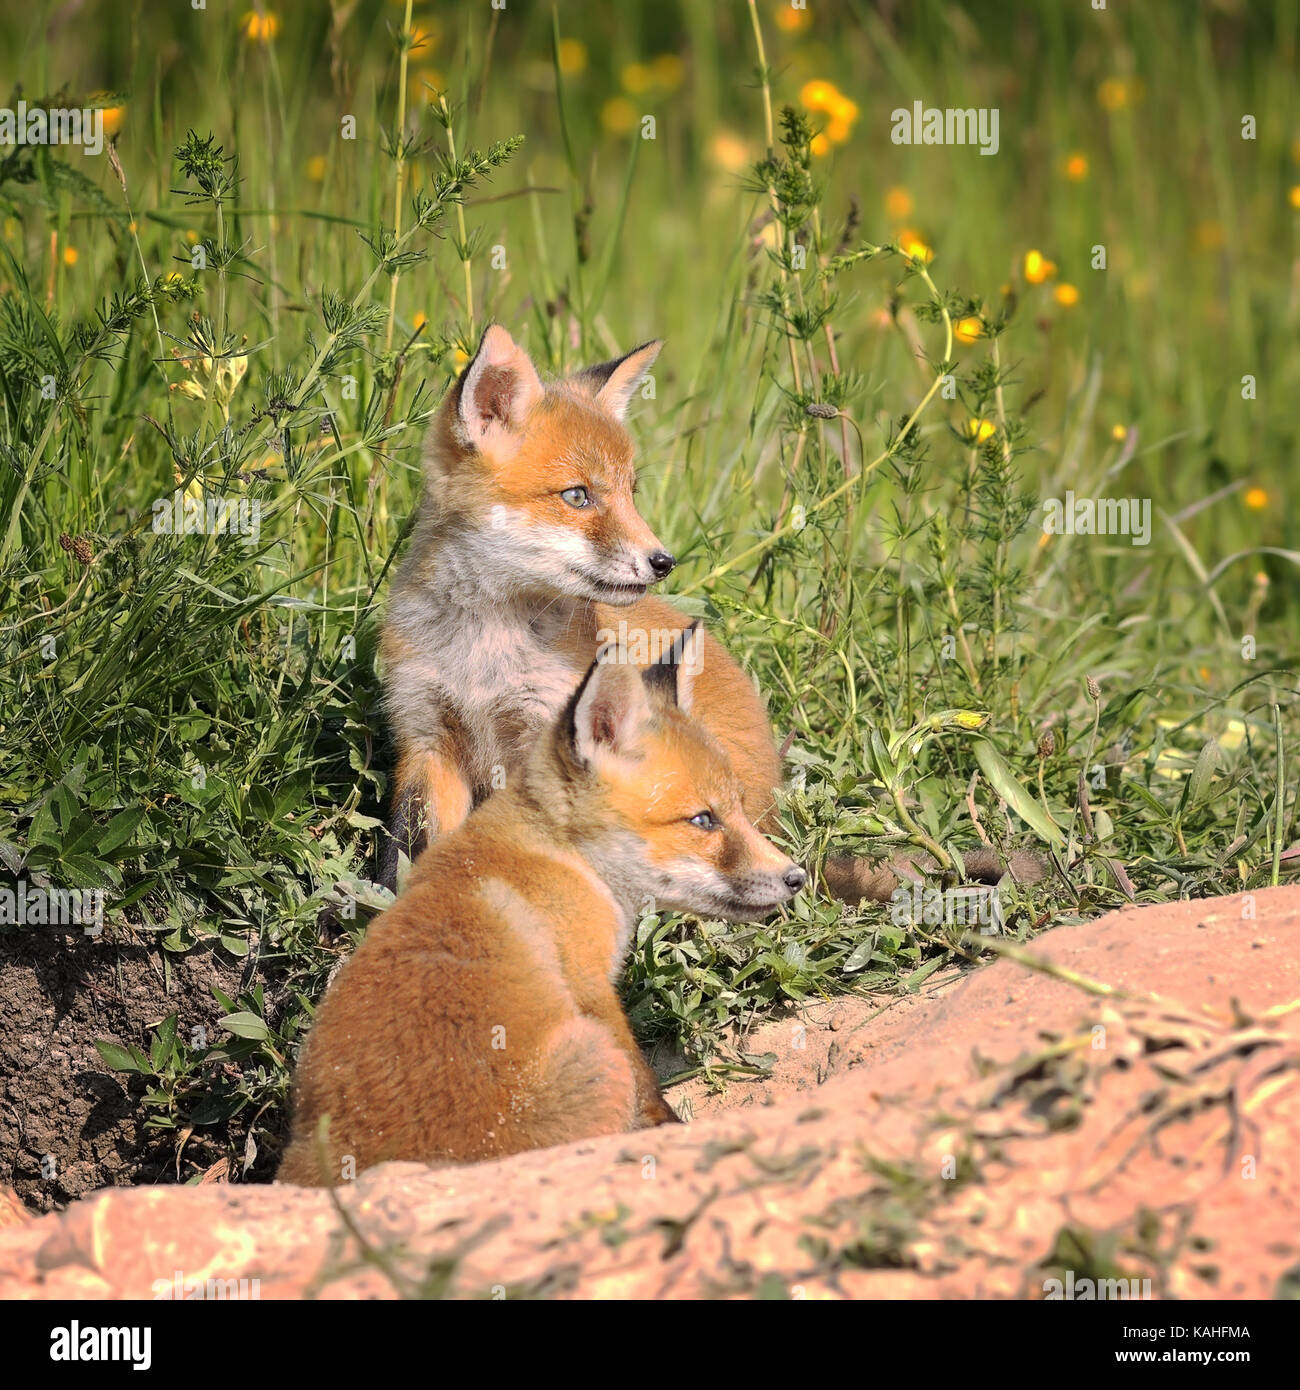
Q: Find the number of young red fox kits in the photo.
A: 2